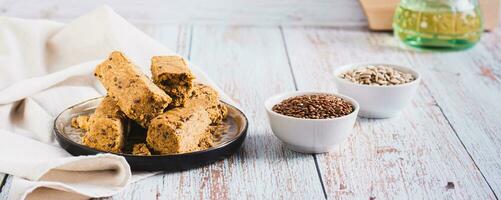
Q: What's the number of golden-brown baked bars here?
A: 5